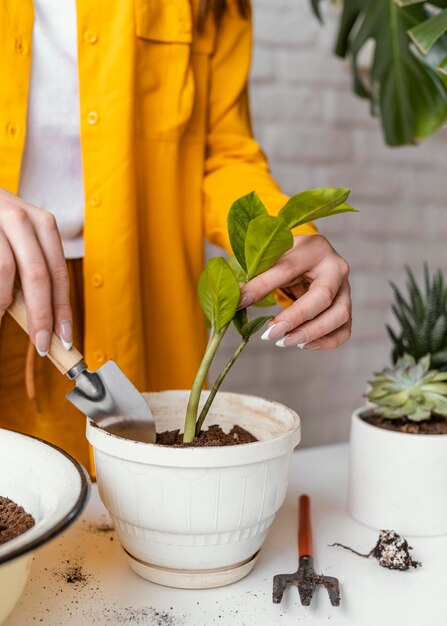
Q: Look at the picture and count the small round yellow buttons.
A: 5